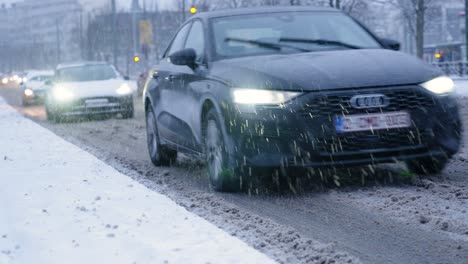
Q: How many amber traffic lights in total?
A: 3